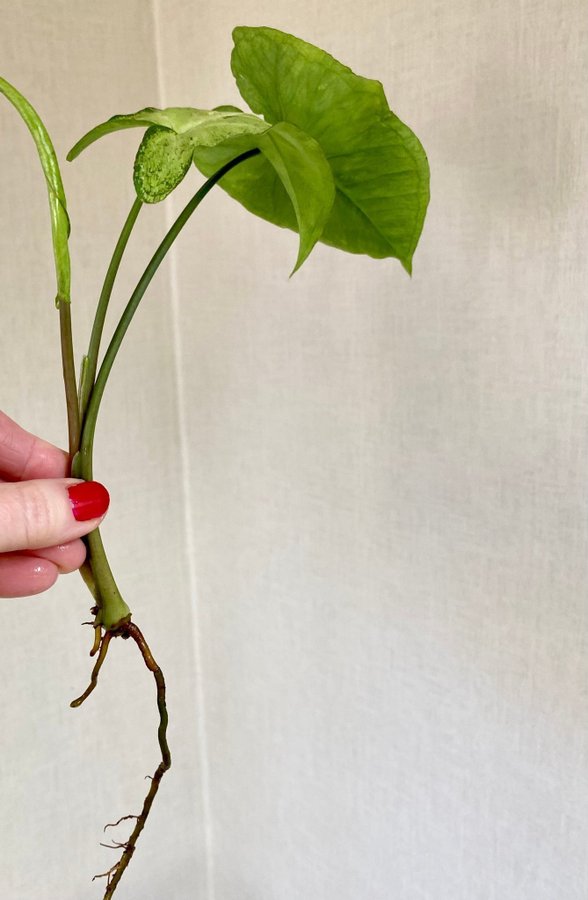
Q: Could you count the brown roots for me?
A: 3